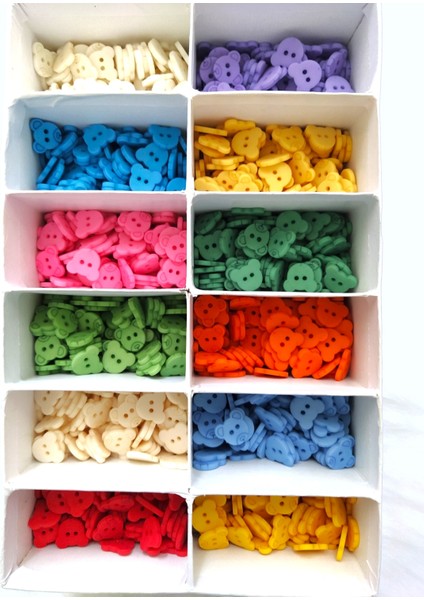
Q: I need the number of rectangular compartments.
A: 12